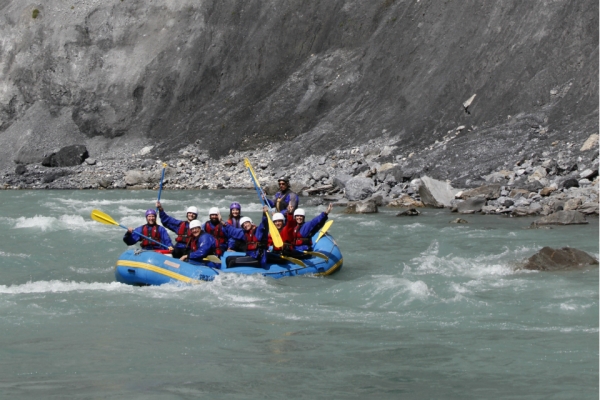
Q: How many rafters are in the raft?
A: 9